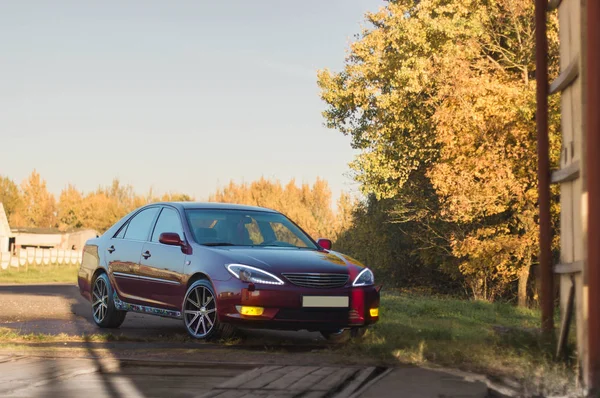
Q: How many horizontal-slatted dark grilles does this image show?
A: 1